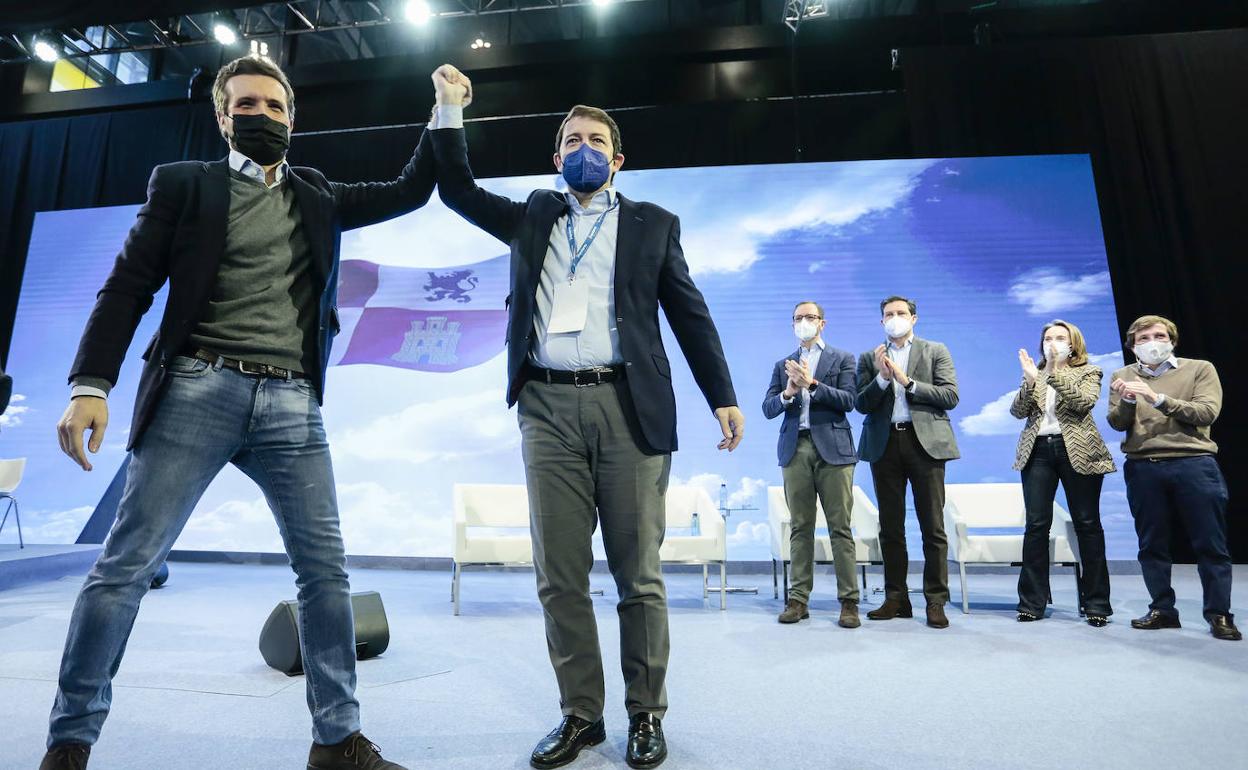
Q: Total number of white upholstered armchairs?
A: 4